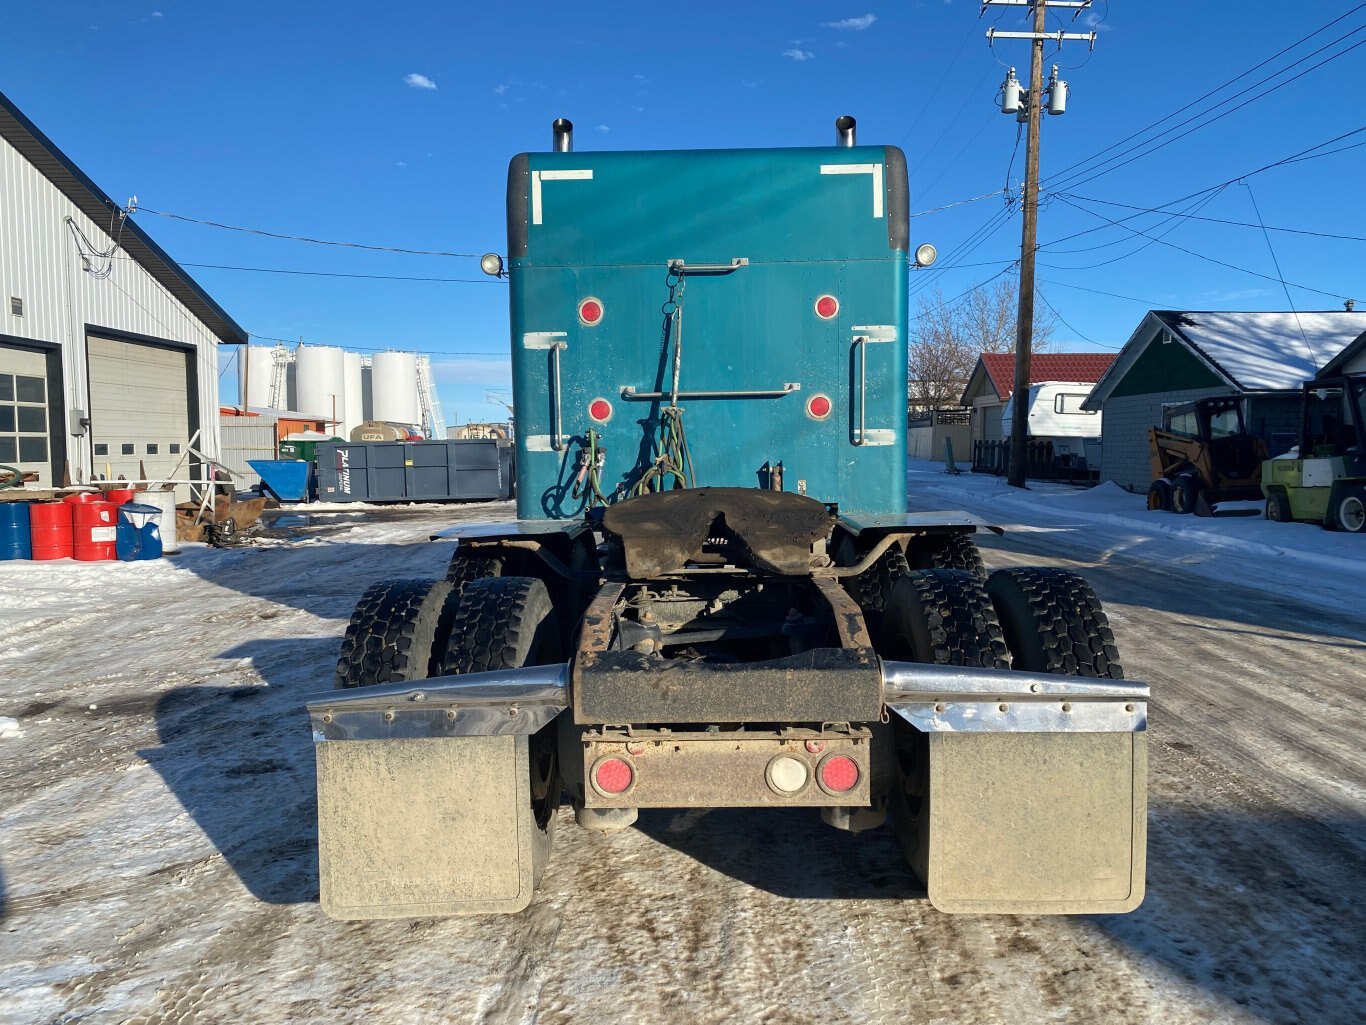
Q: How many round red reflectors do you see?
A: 6